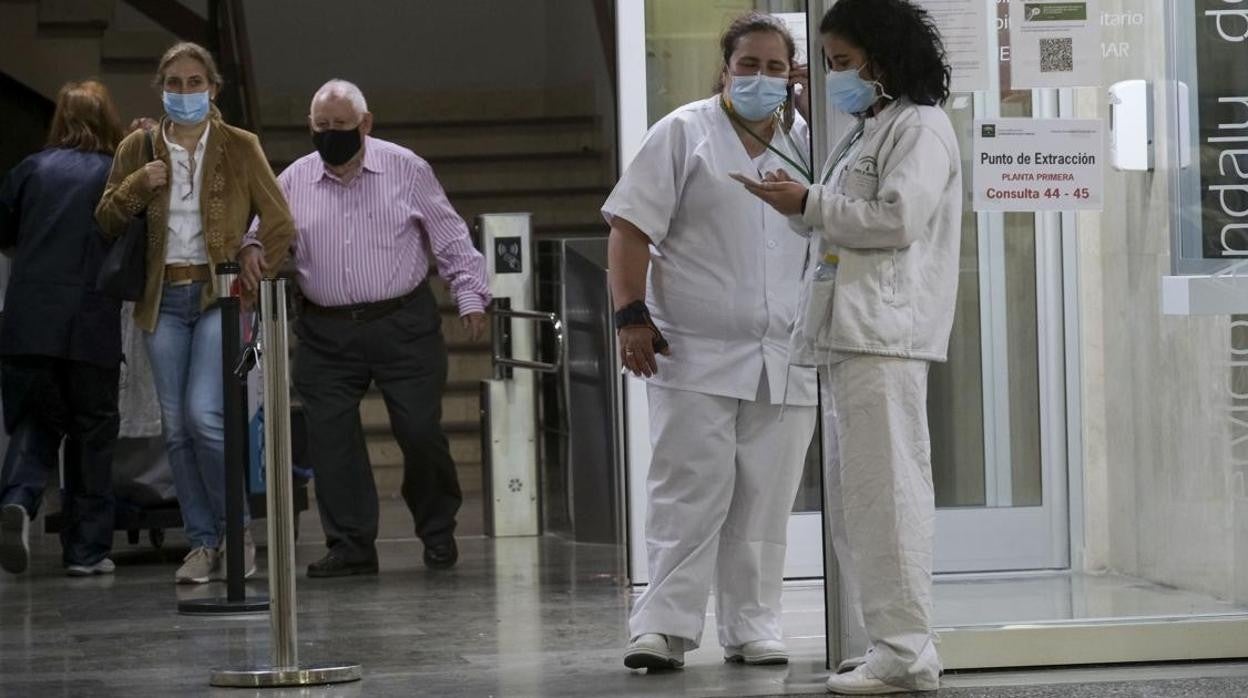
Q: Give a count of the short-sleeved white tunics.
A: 1